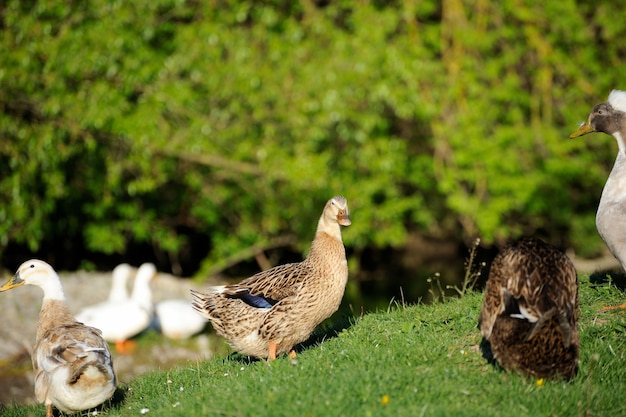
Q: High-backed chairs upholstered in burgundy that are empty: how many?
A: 0